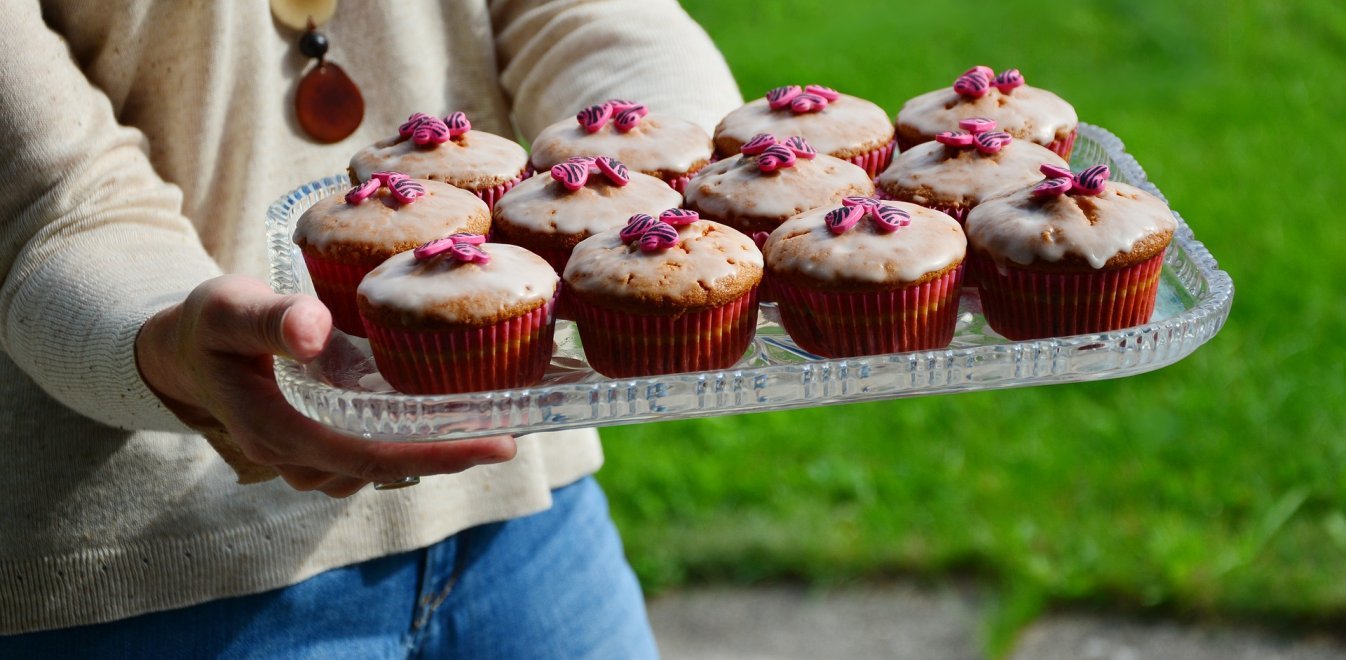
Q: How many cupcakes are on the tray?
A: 12